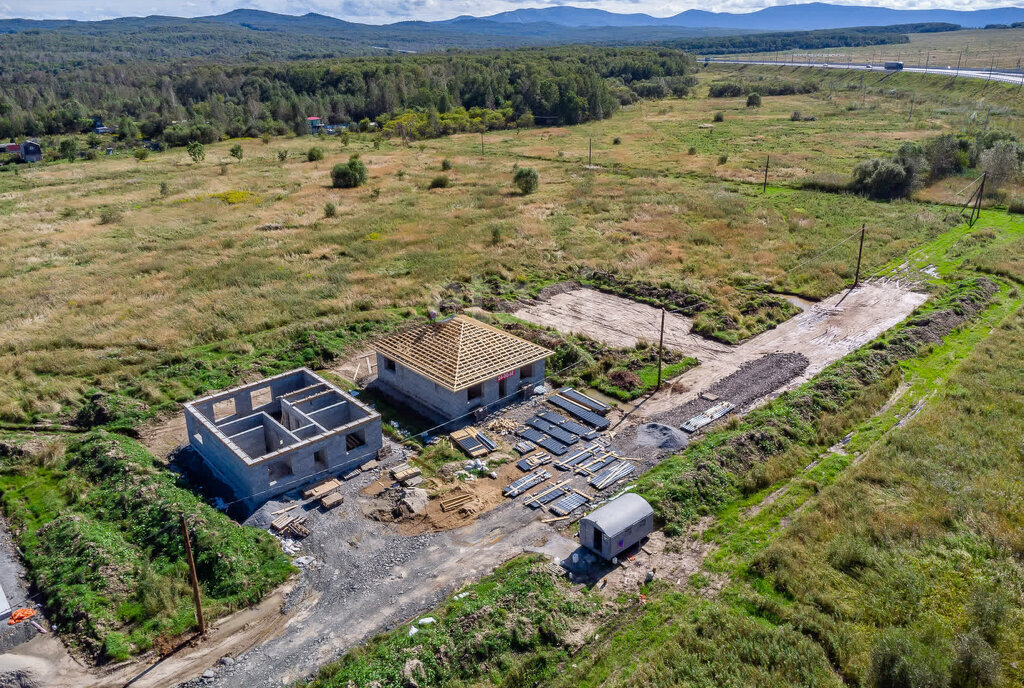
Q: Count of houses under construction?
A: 2